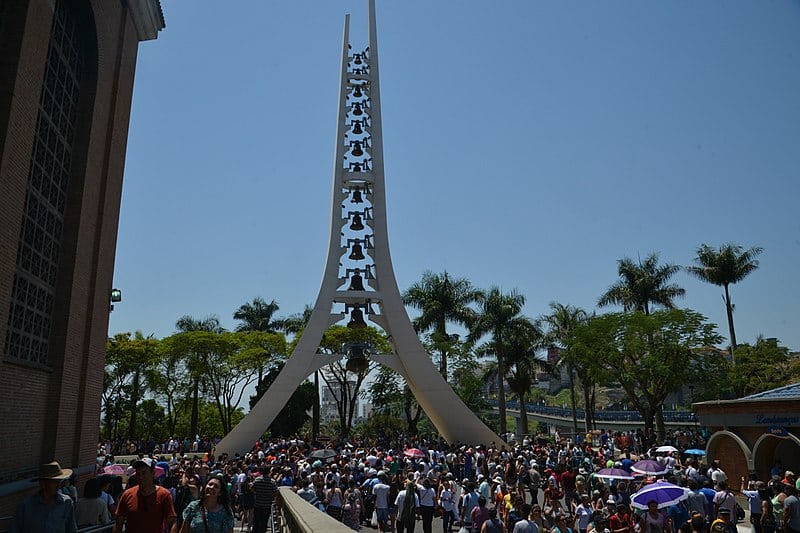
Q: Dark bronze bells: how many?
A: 13